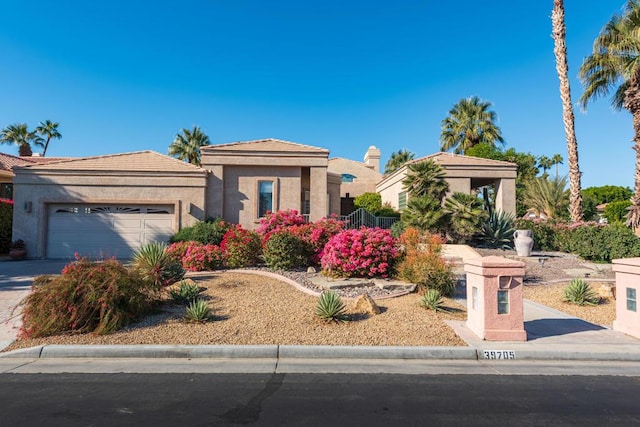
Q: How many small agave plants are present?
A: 5